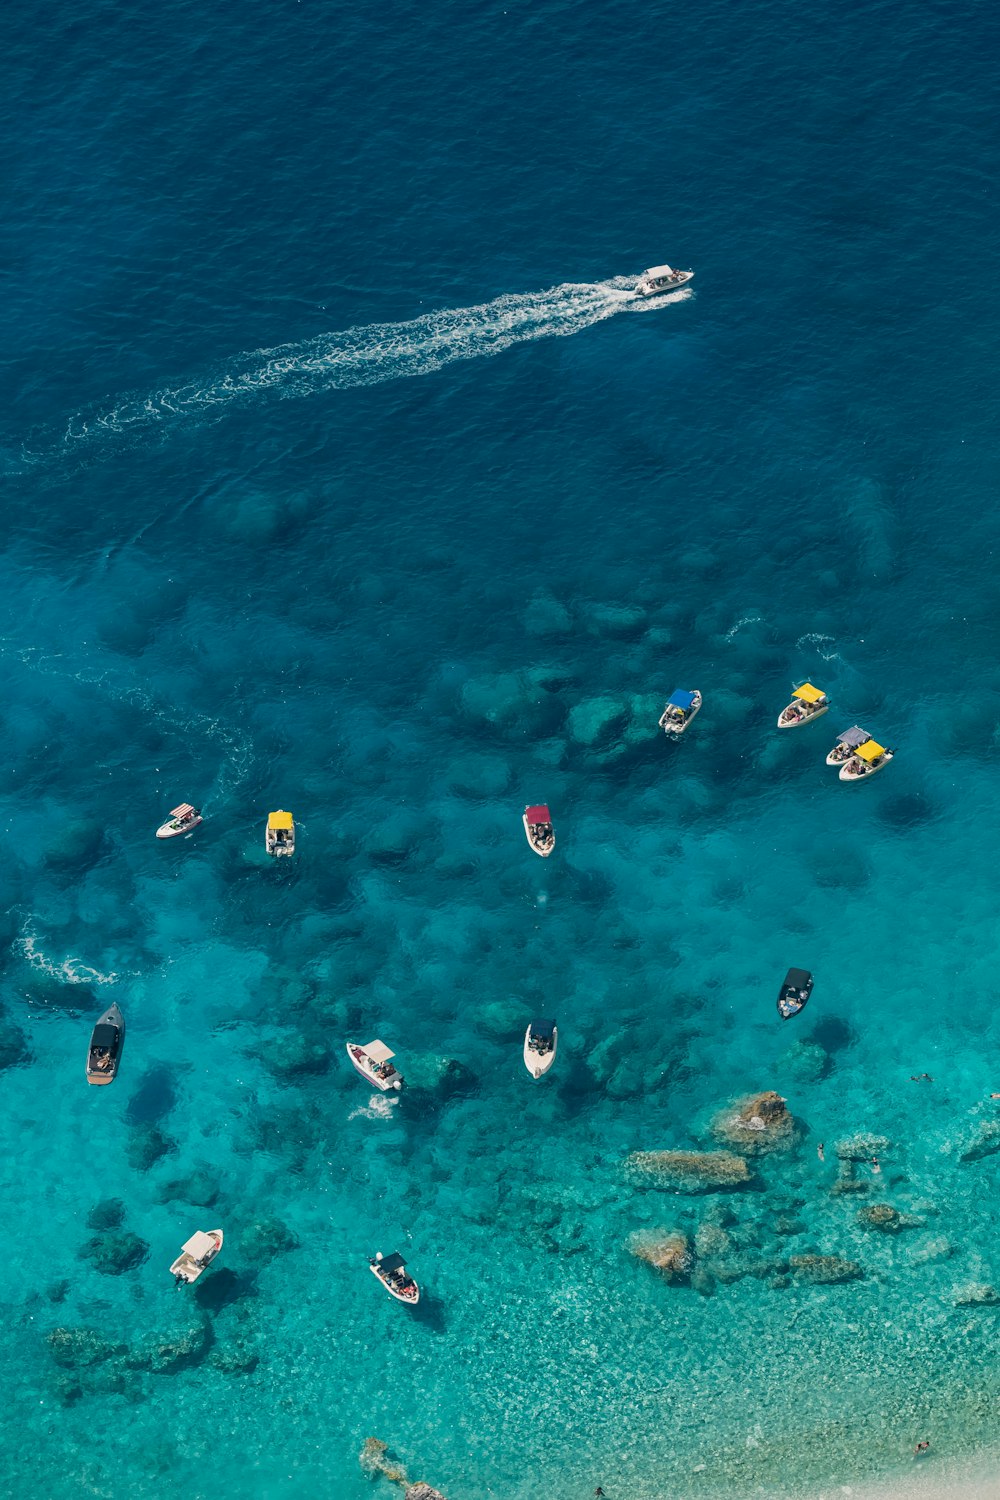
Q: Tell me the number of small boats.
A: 14